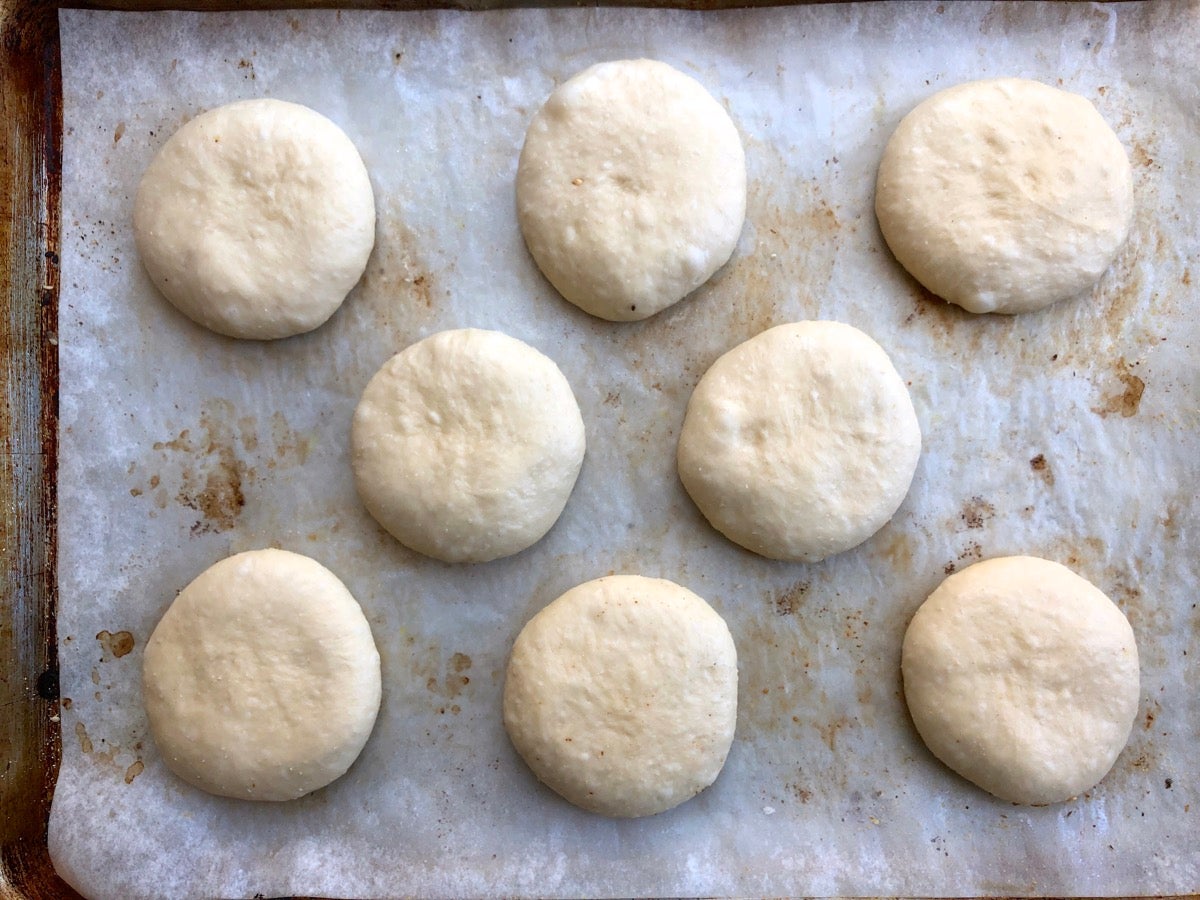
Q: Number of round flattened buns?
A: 8